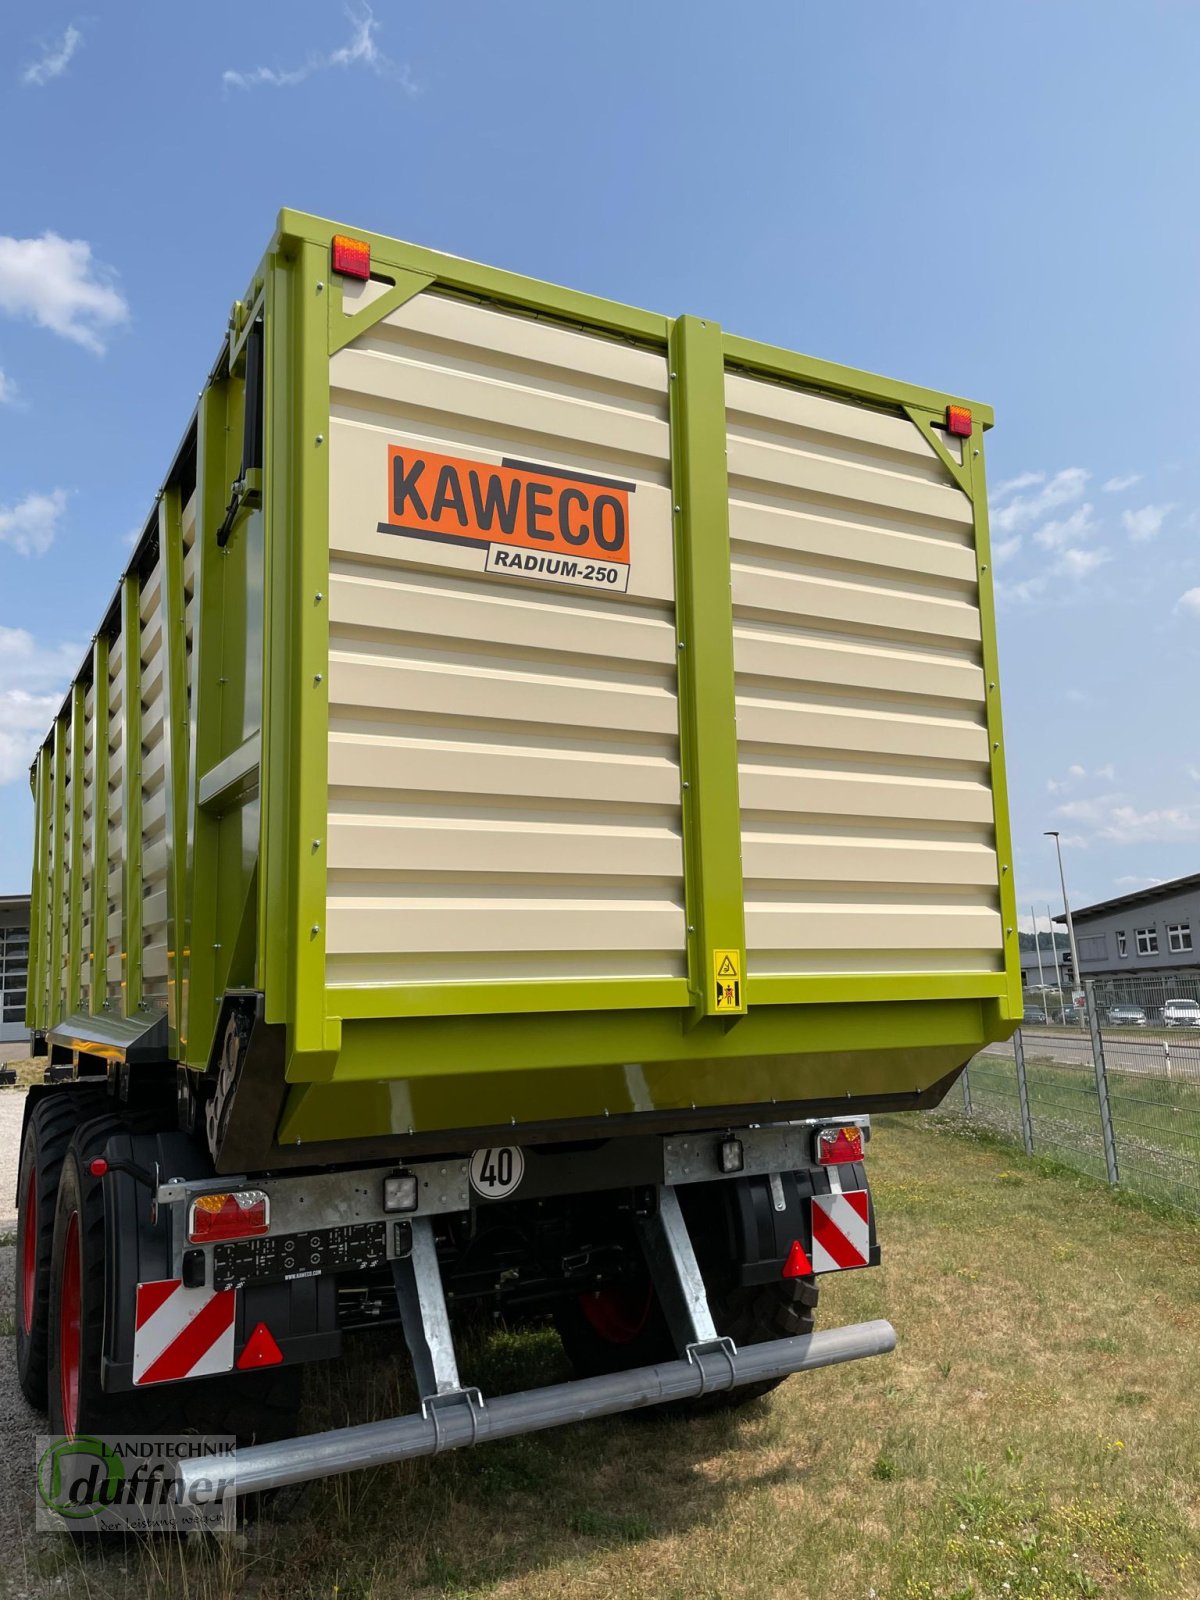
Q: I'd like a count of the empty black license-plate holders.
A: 1